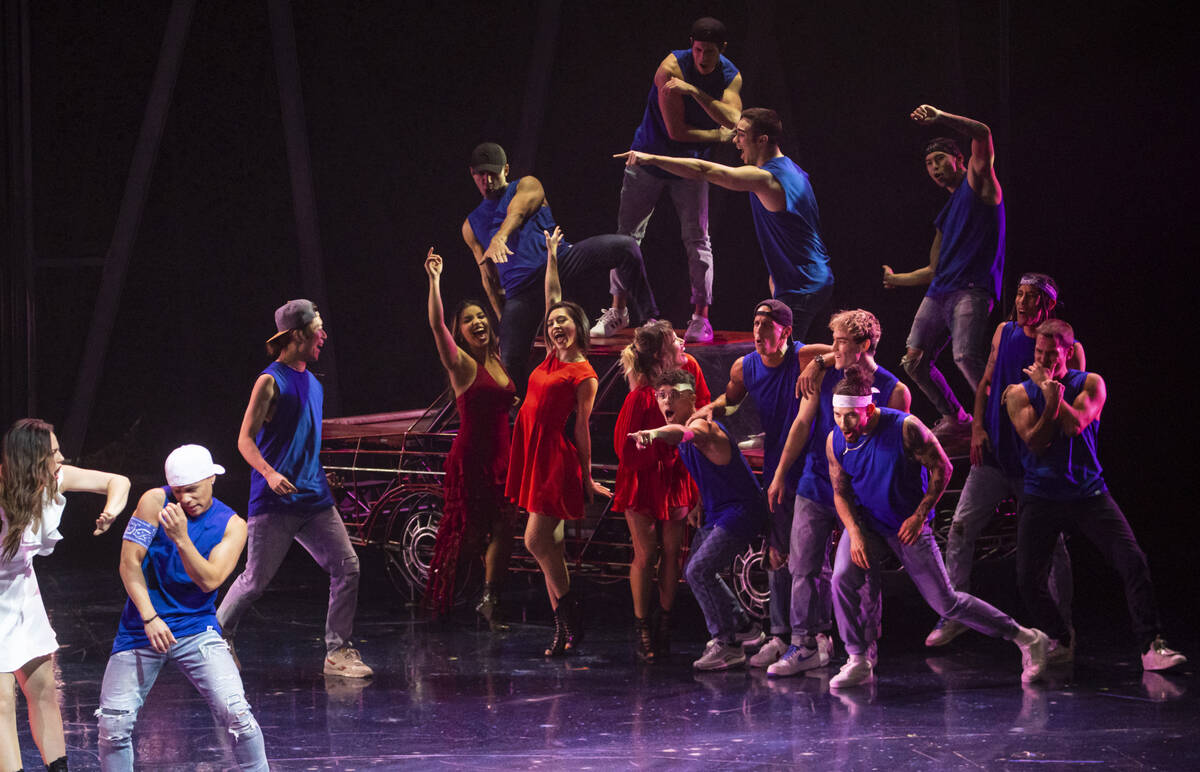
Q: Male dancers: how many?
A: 12